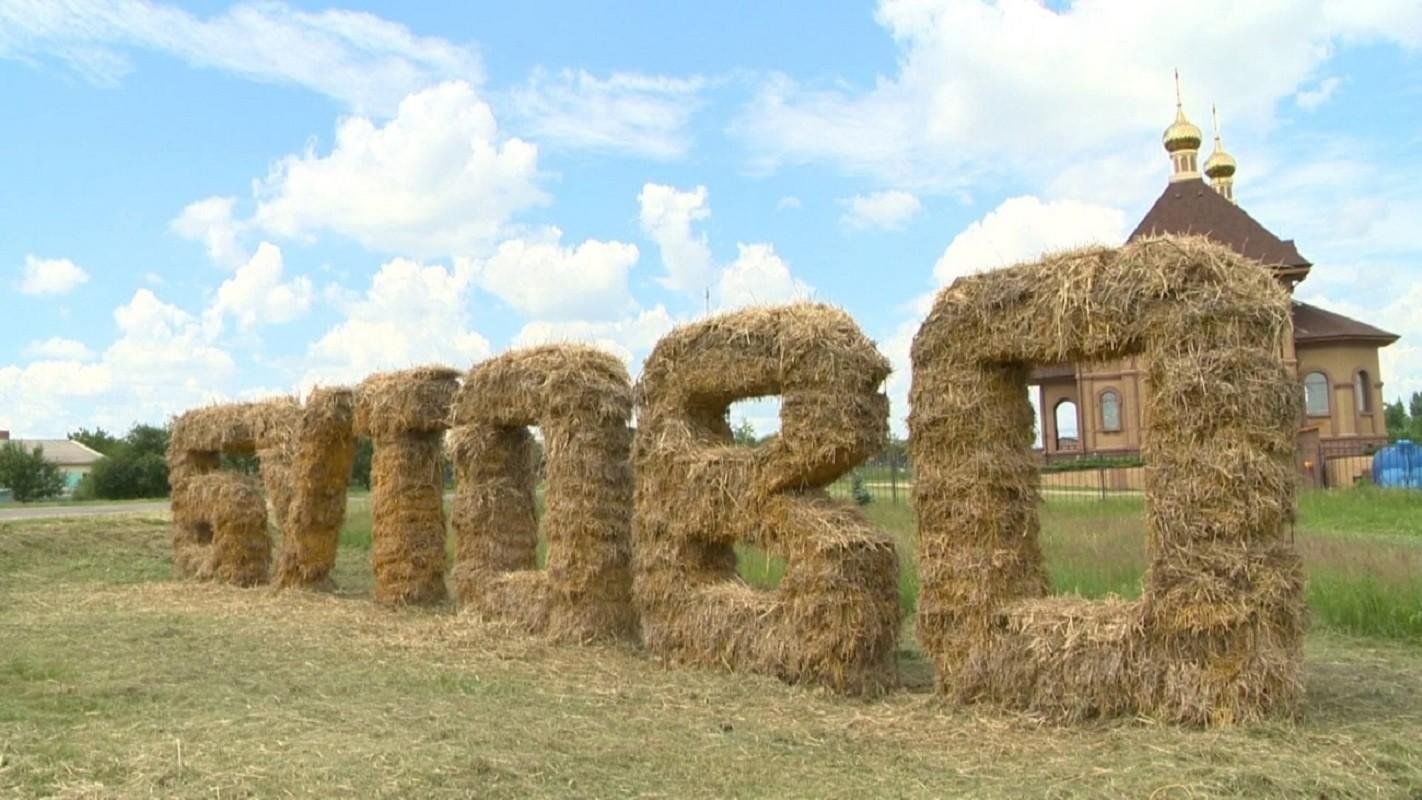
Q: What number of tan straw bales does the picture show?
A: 6